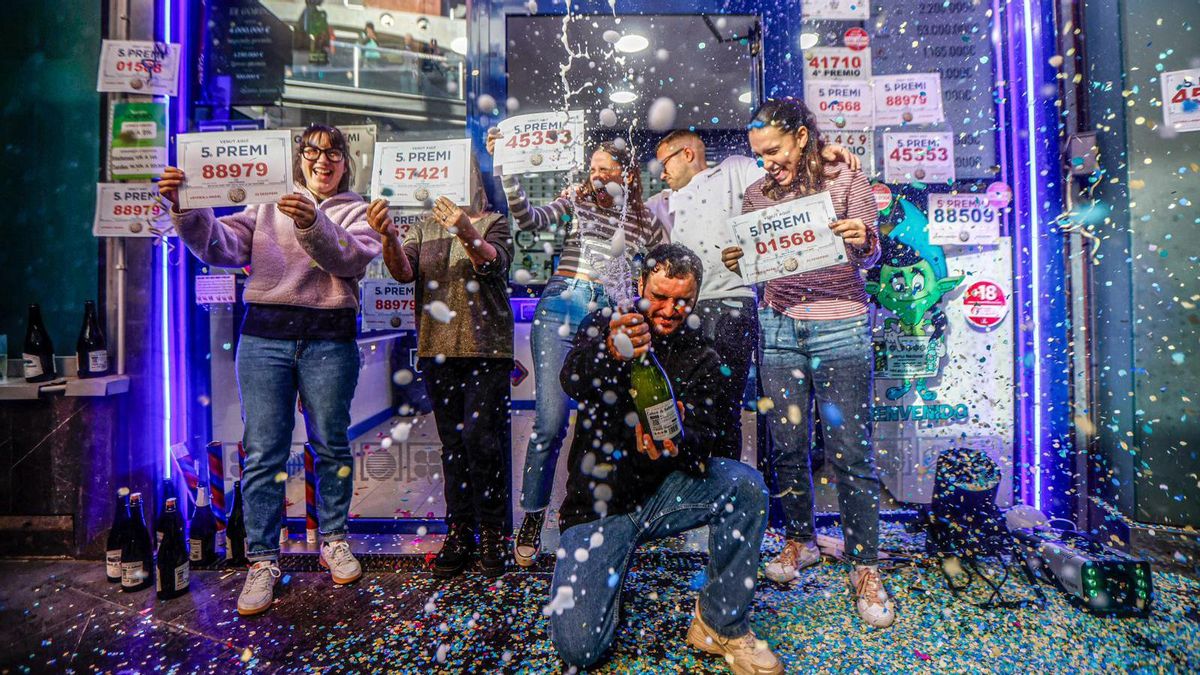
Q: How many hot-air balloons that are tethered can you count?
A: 0